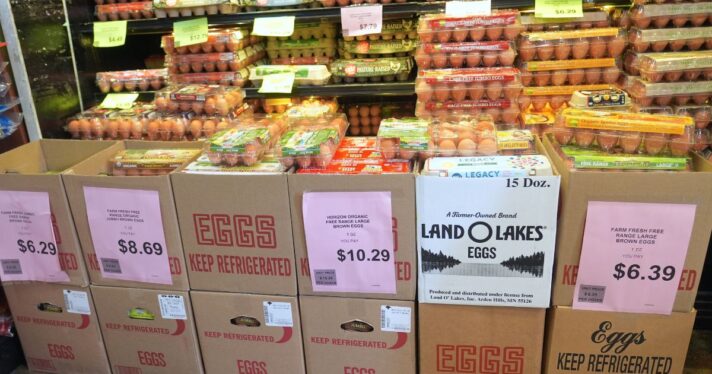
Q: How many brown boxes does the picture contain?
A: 11